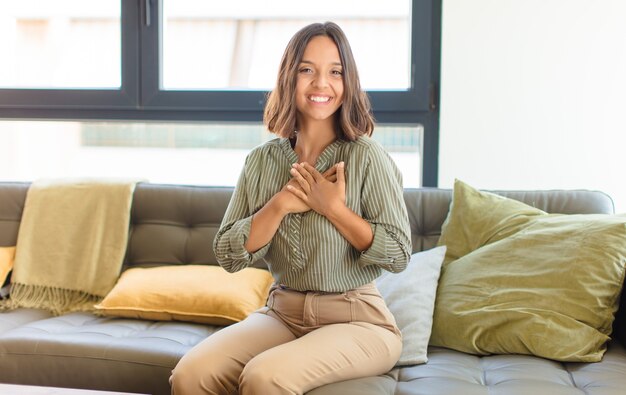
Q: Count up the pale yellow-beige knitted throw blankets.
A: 1